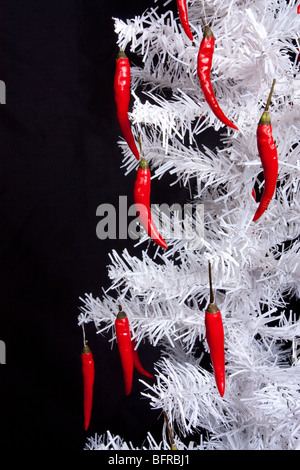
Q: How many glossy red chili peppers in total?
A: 9